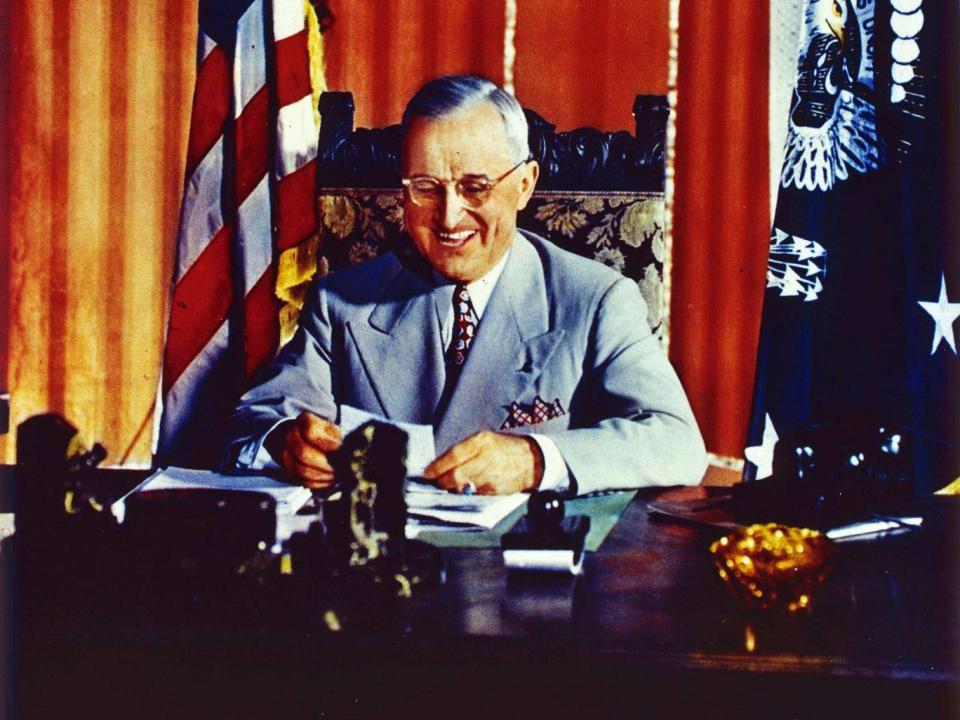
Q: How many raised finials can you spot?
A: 2